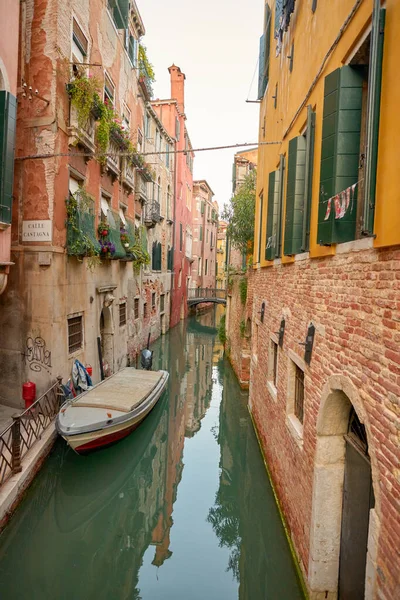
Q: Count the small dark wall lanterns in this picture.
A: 3